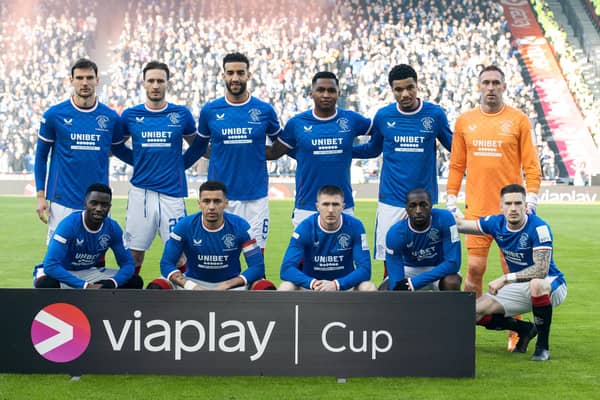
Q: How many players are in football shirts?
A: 11